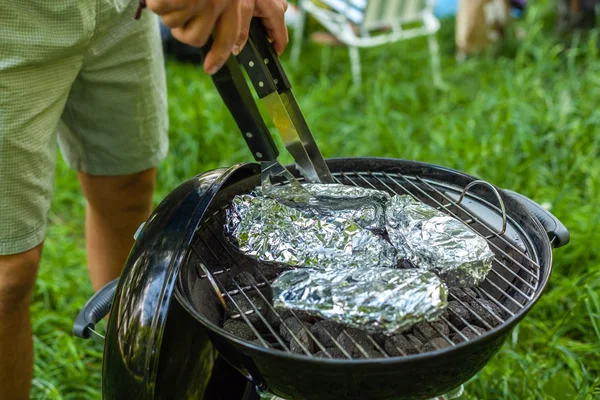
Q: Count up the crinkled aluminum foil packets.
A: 3